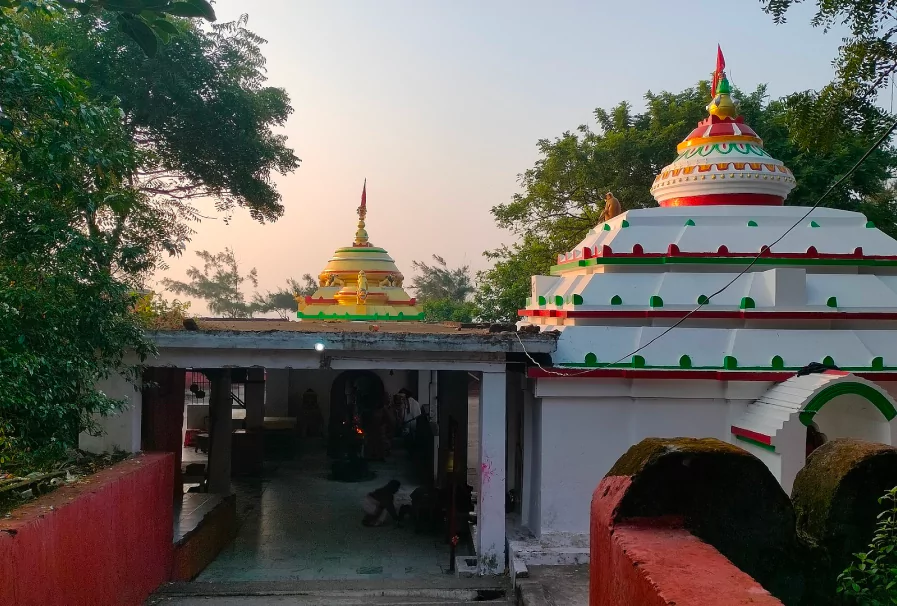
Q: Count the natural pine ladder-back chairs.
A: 0